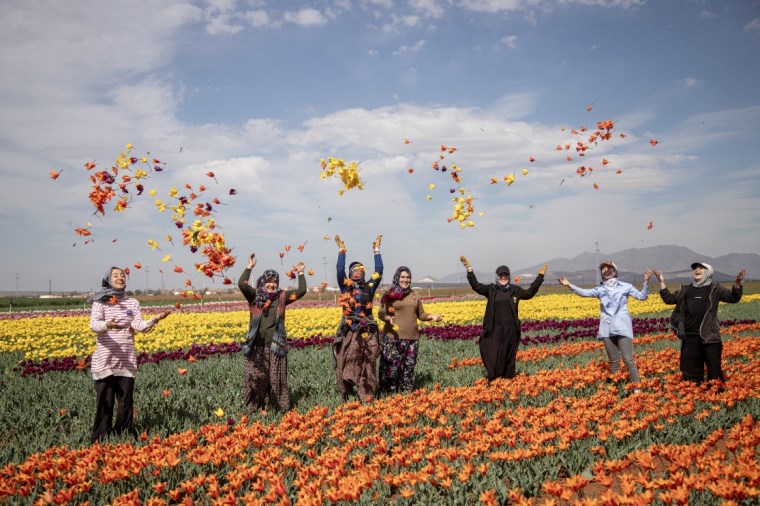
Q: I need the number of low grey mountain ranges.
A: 1